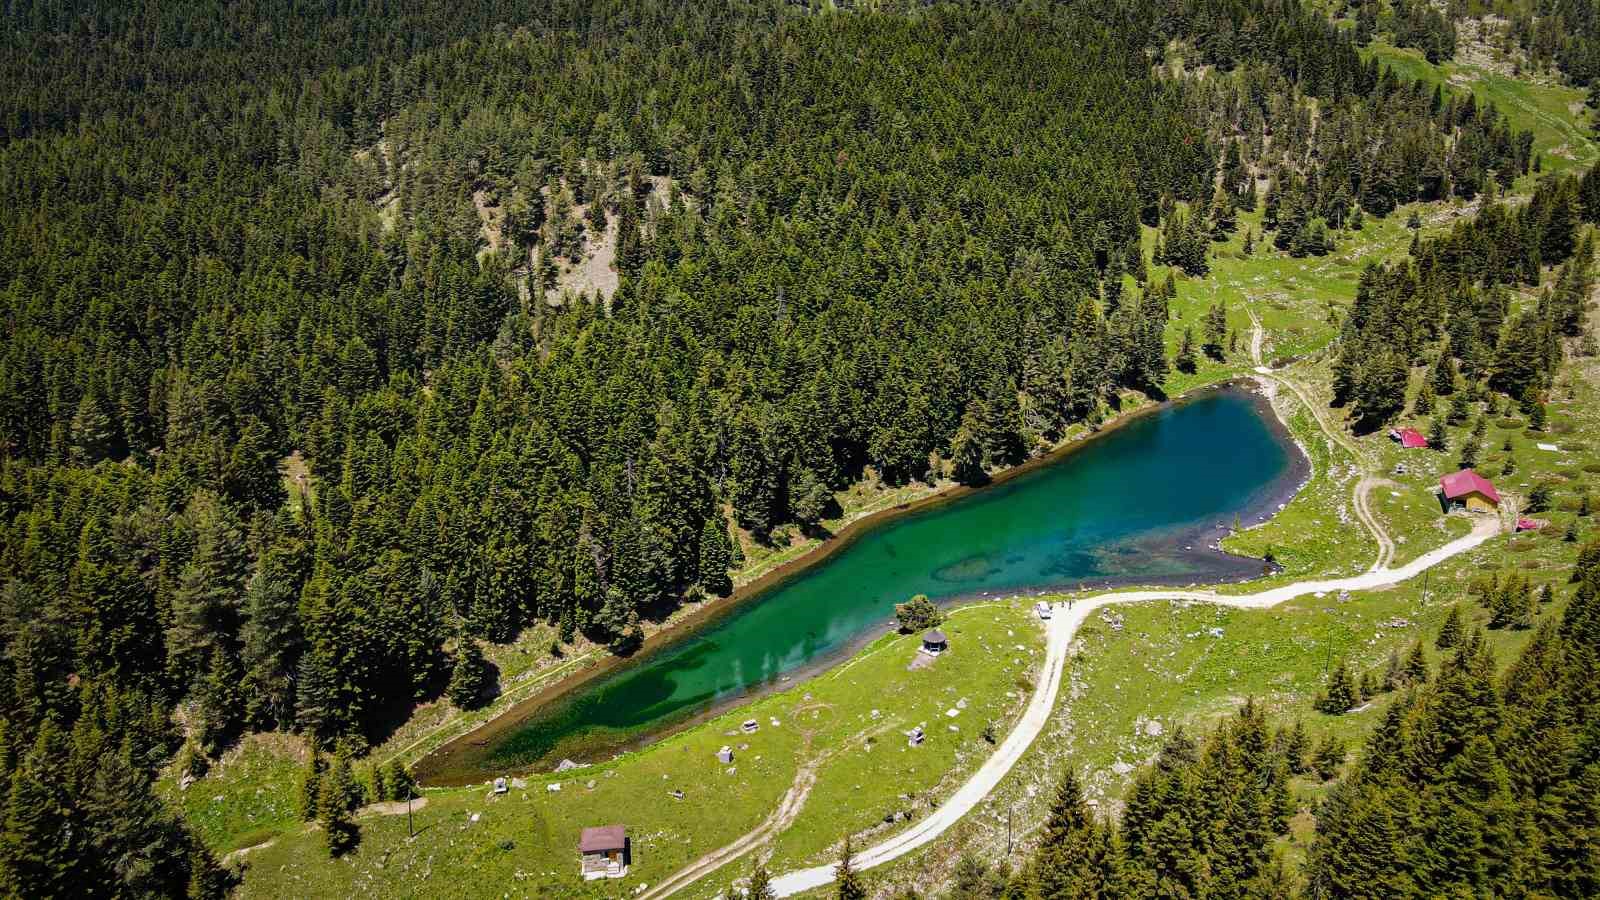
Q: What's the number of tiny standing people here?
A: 2